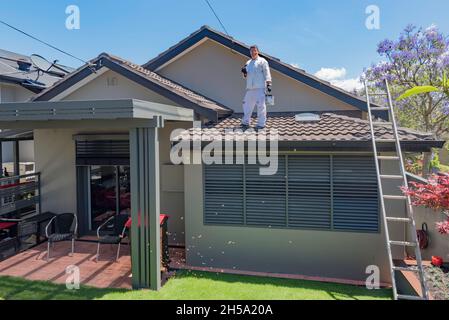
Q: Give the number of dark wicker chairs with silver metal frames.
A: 2